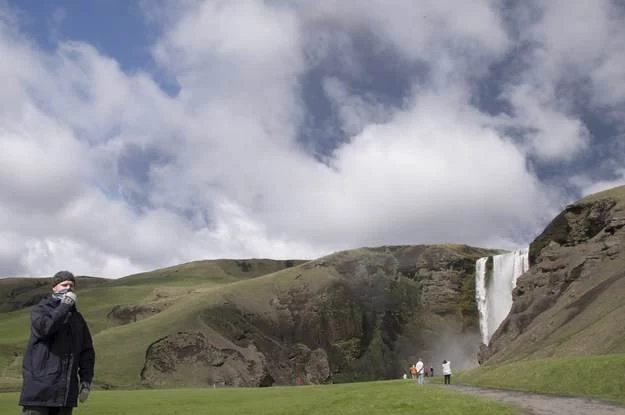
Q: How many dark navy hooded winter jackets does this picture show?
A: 1